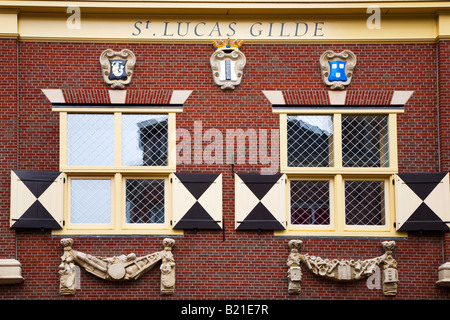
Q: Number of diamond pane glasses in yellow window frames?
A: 8